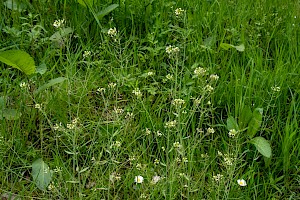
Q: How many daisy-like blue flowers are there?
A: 0